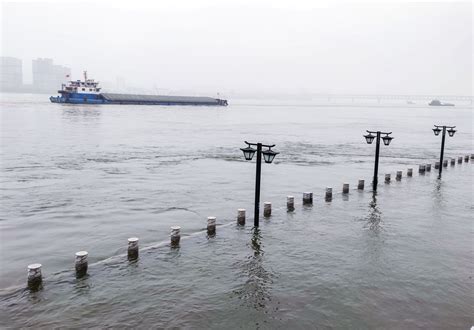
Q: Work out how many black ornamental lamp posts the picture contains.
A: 3